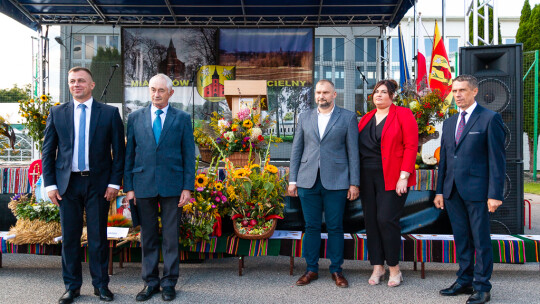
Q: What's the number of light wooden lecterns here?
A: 1